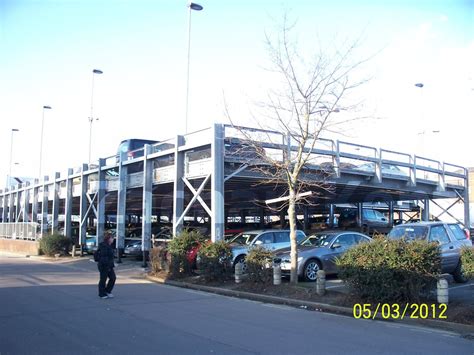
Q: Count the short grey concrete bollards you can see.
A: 4